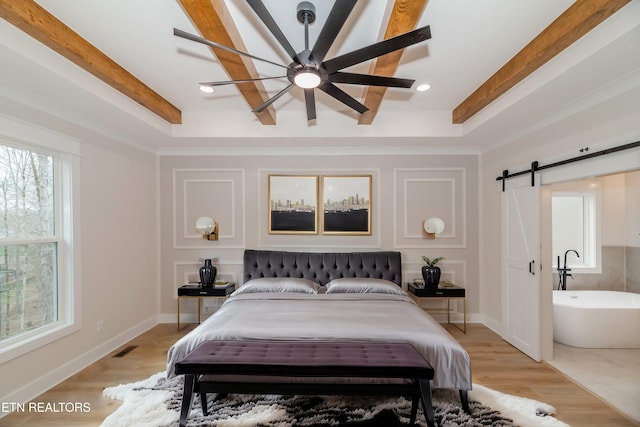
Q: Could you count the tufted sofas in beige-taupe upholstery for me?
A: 0